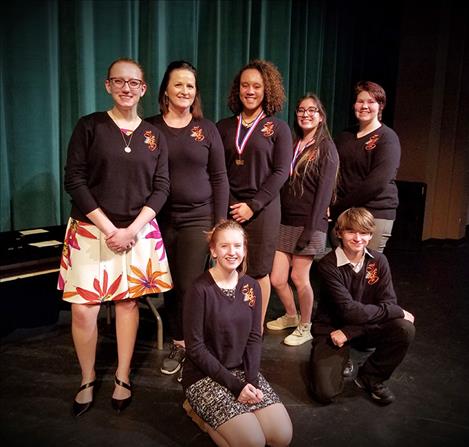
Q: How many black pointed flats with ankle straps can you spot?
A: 2